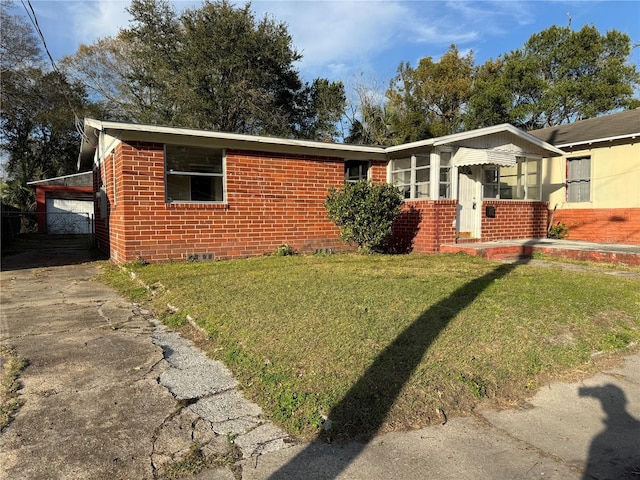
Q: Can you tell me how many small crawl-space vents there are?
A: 2